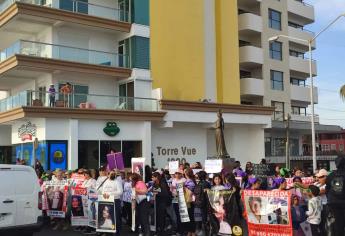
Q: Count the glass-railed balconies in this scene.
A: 3